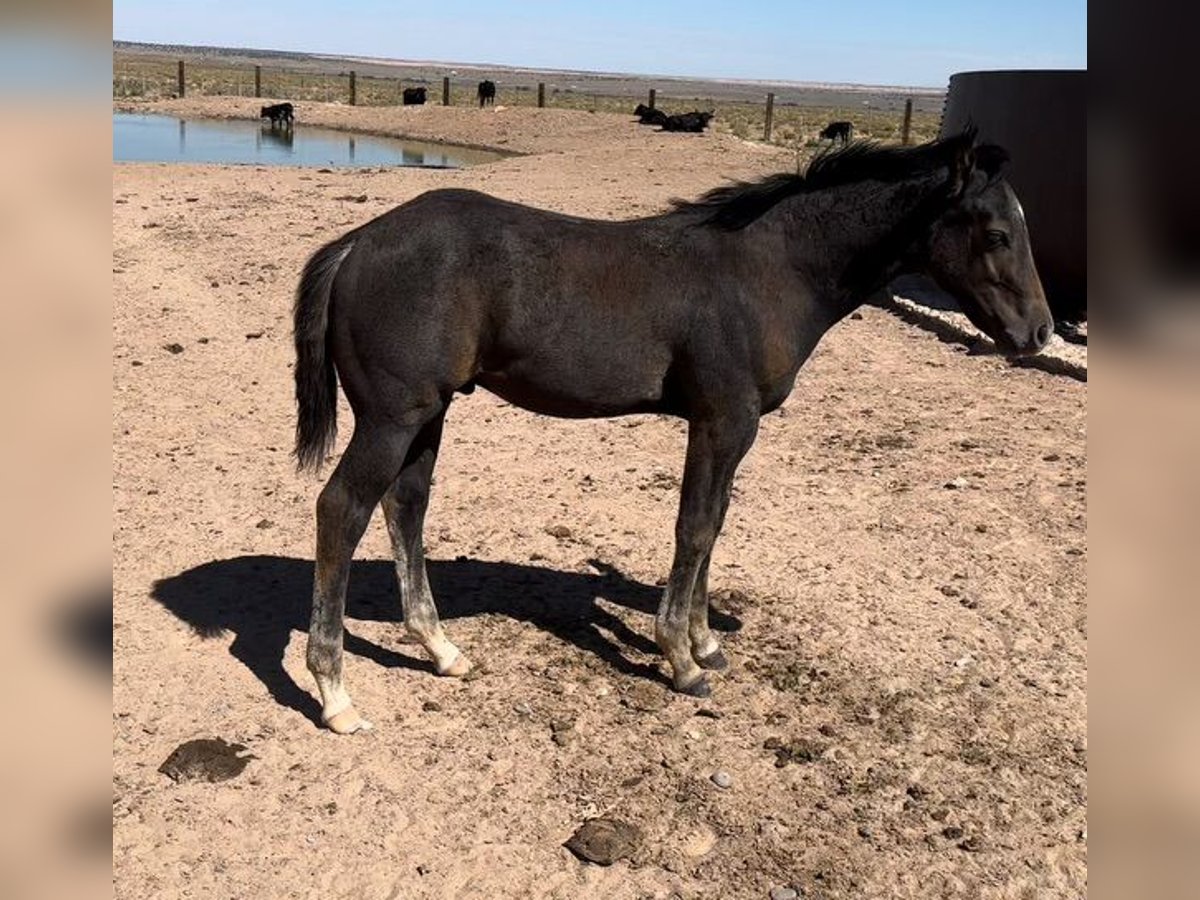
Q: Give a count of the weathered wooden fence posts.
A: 8